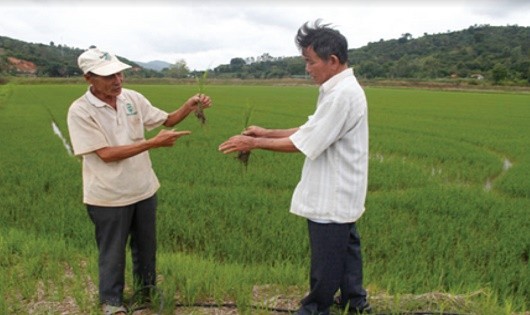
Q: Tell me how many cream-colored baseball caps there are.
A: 1